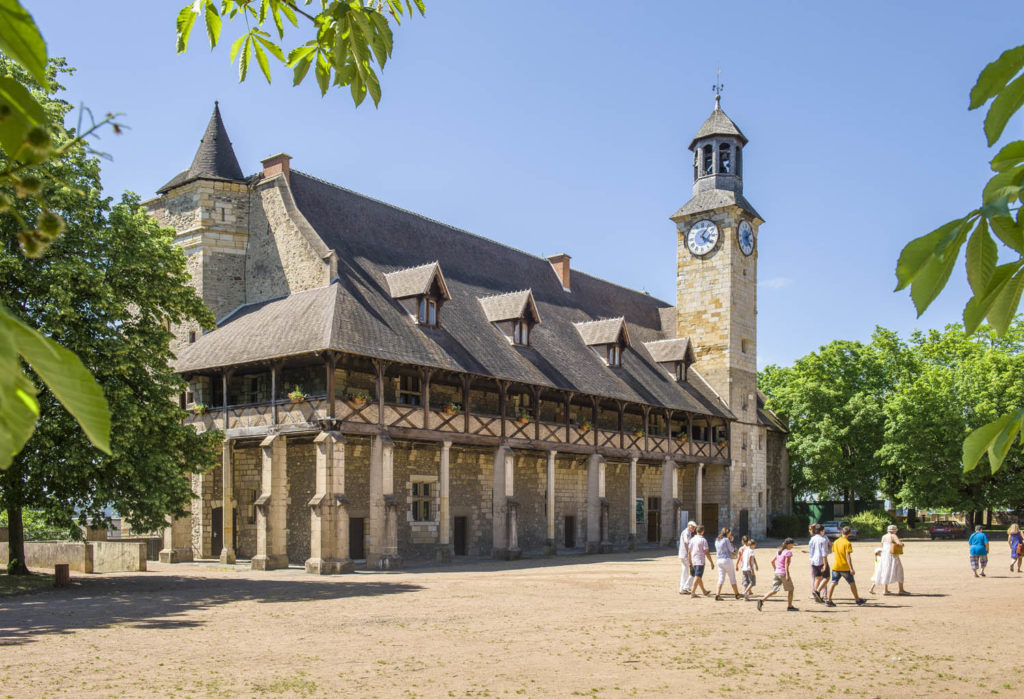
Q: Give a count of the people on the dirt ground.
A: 13